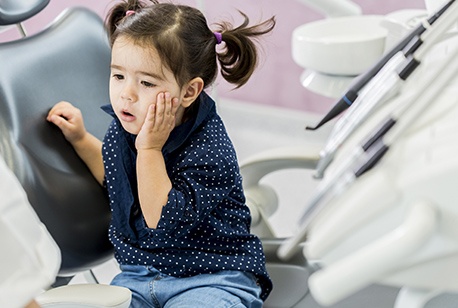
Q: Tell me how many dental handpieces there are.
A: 5